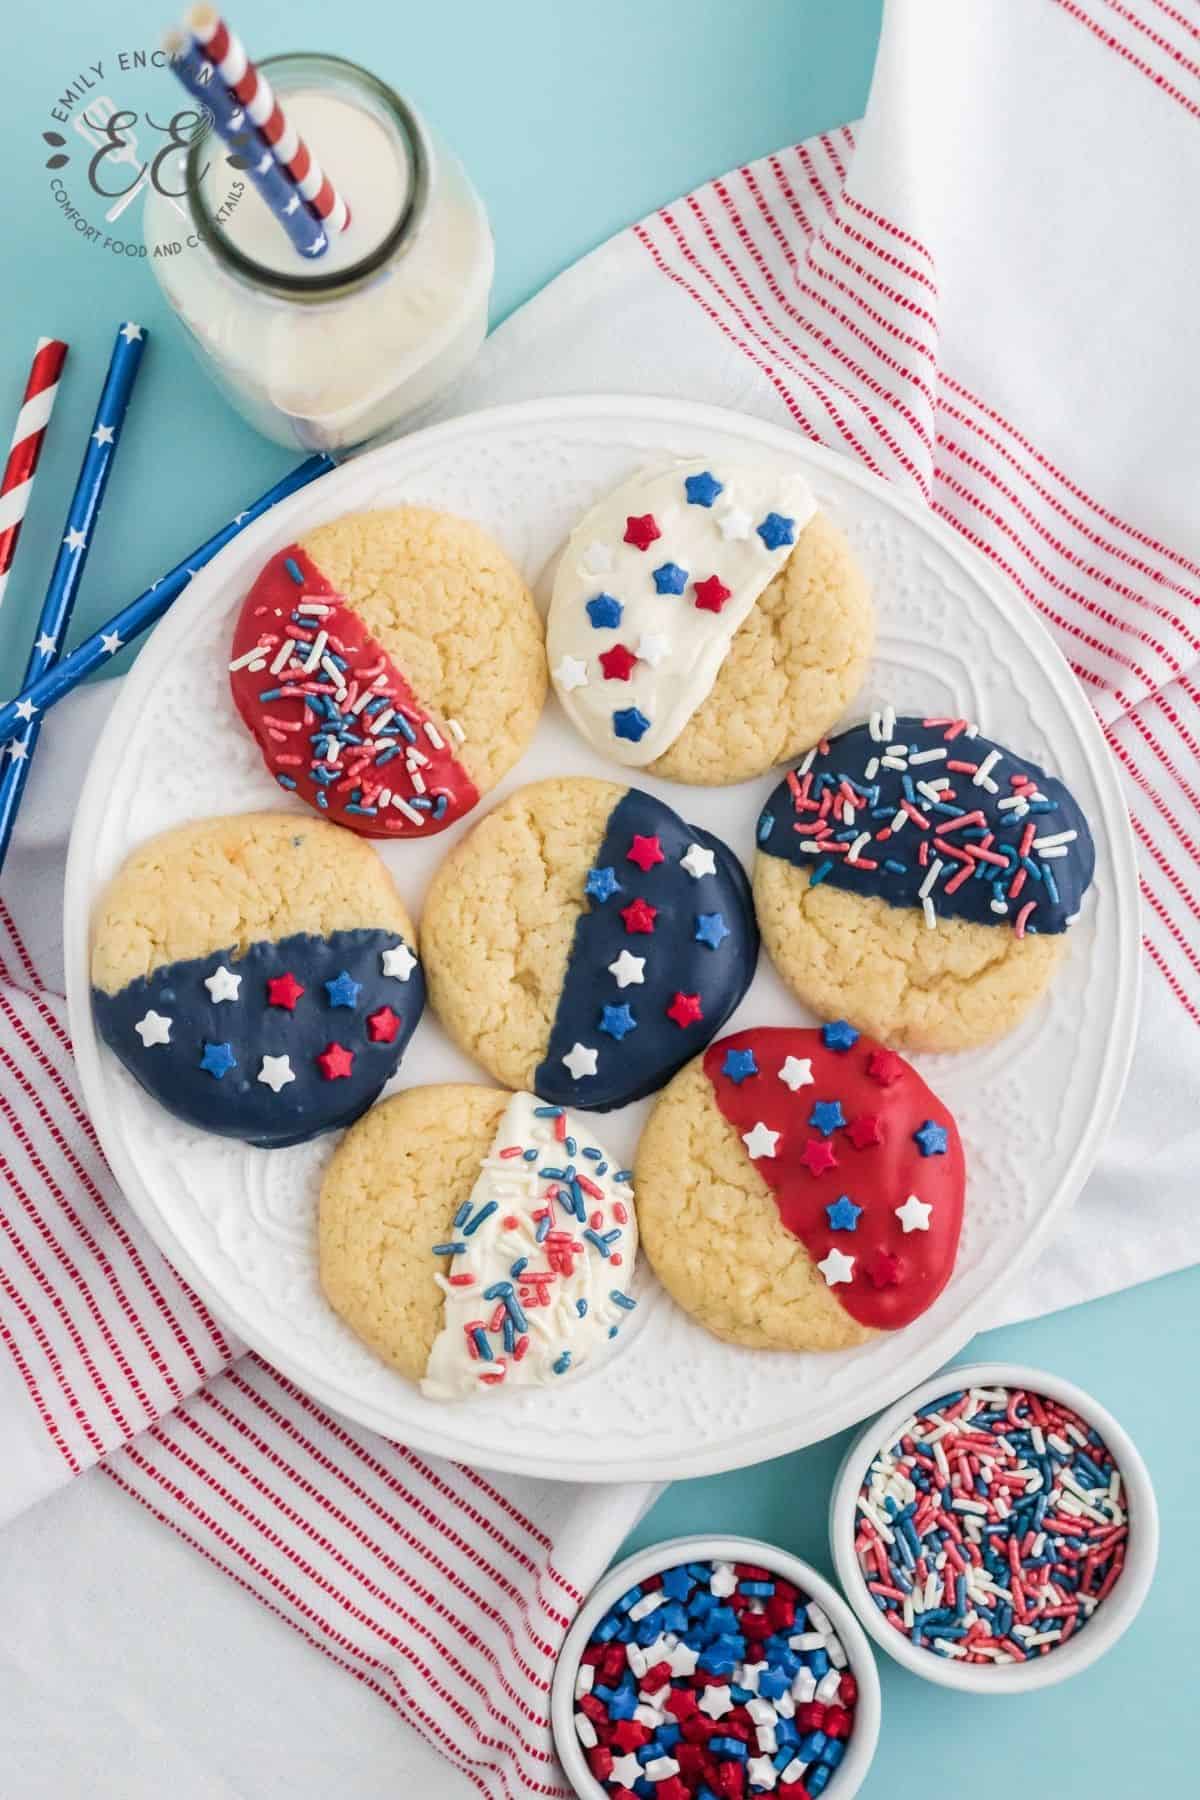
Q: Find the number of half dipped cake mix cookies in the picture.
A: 7